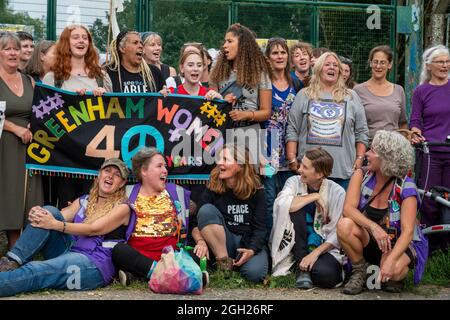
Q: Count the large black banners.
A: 1